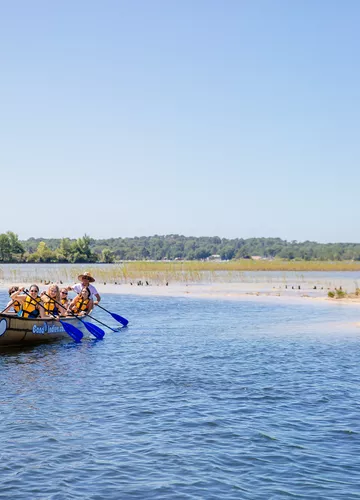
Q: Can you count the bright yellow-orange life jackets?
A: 5